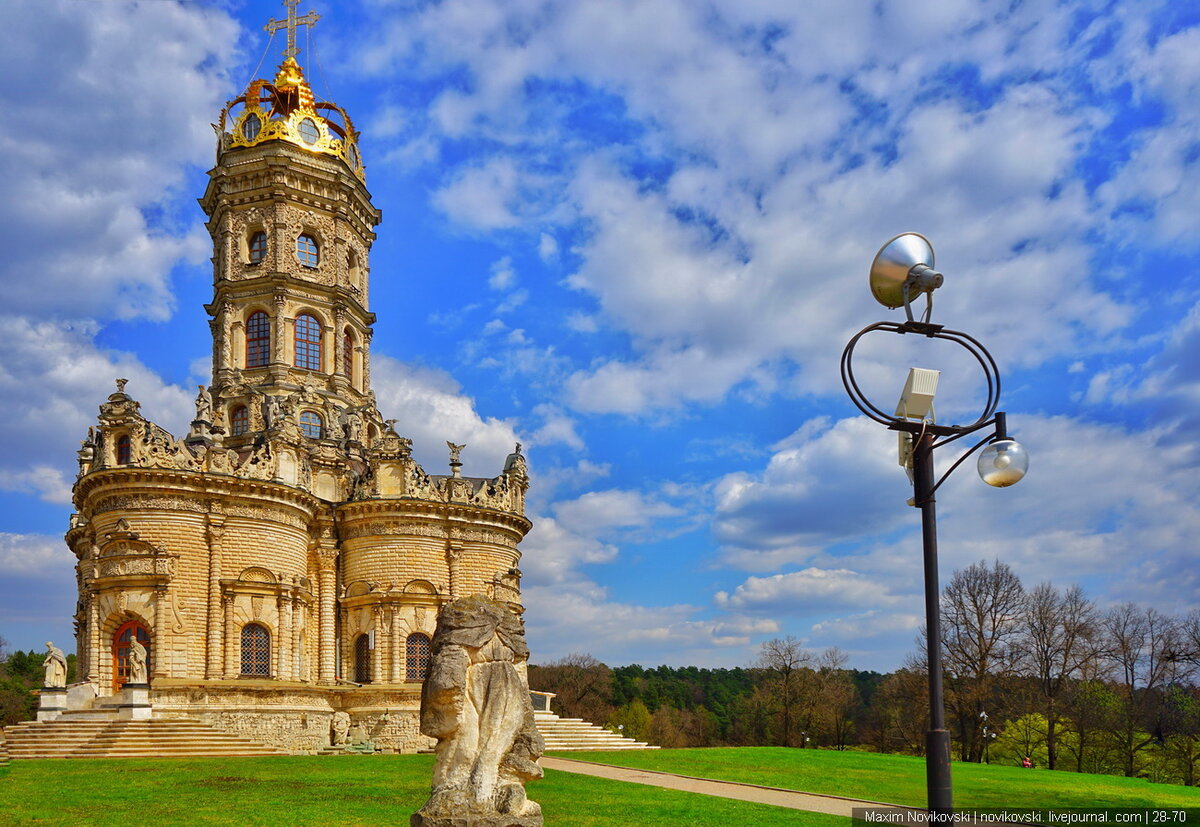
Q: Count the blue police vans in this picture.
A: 0